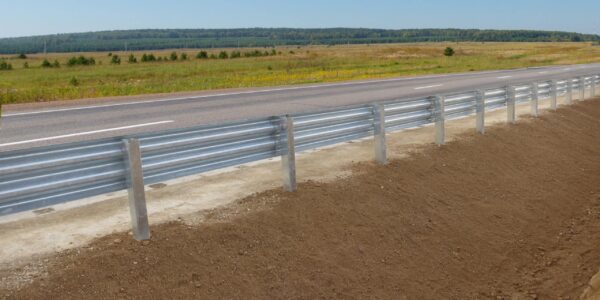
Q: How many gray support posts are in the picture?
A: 11